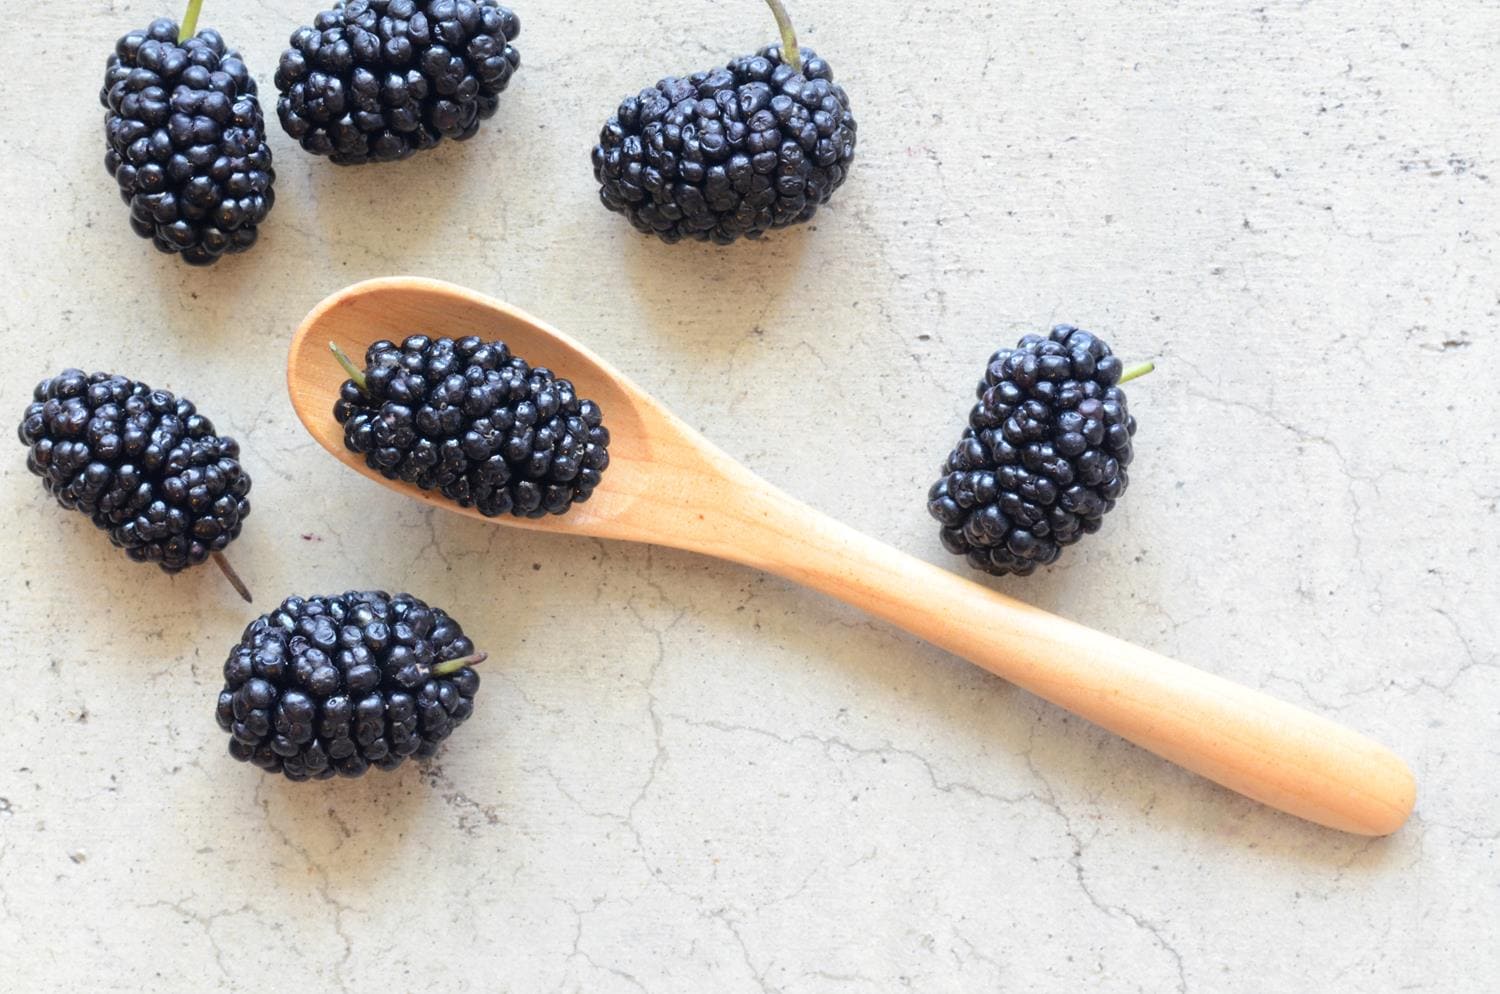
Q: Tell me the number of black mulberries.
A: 7